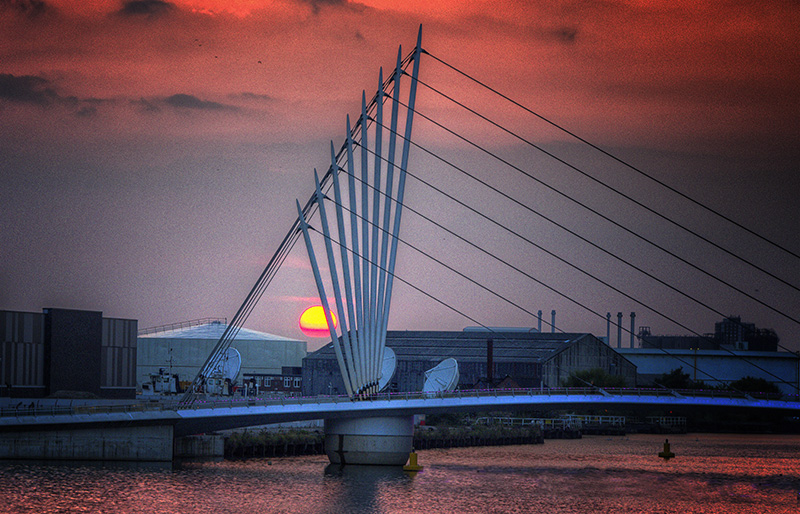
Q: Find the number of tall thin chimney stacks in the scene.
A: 5